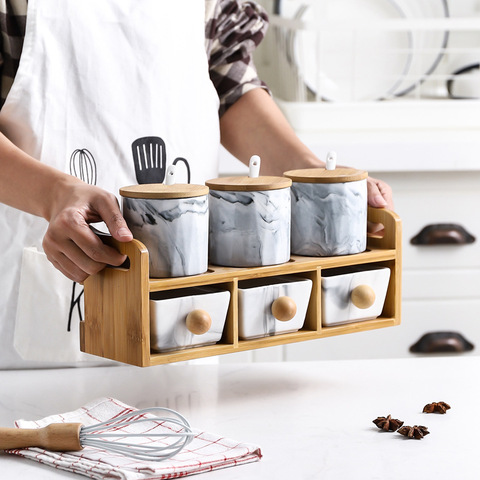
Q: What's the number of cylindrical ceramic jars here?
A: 3